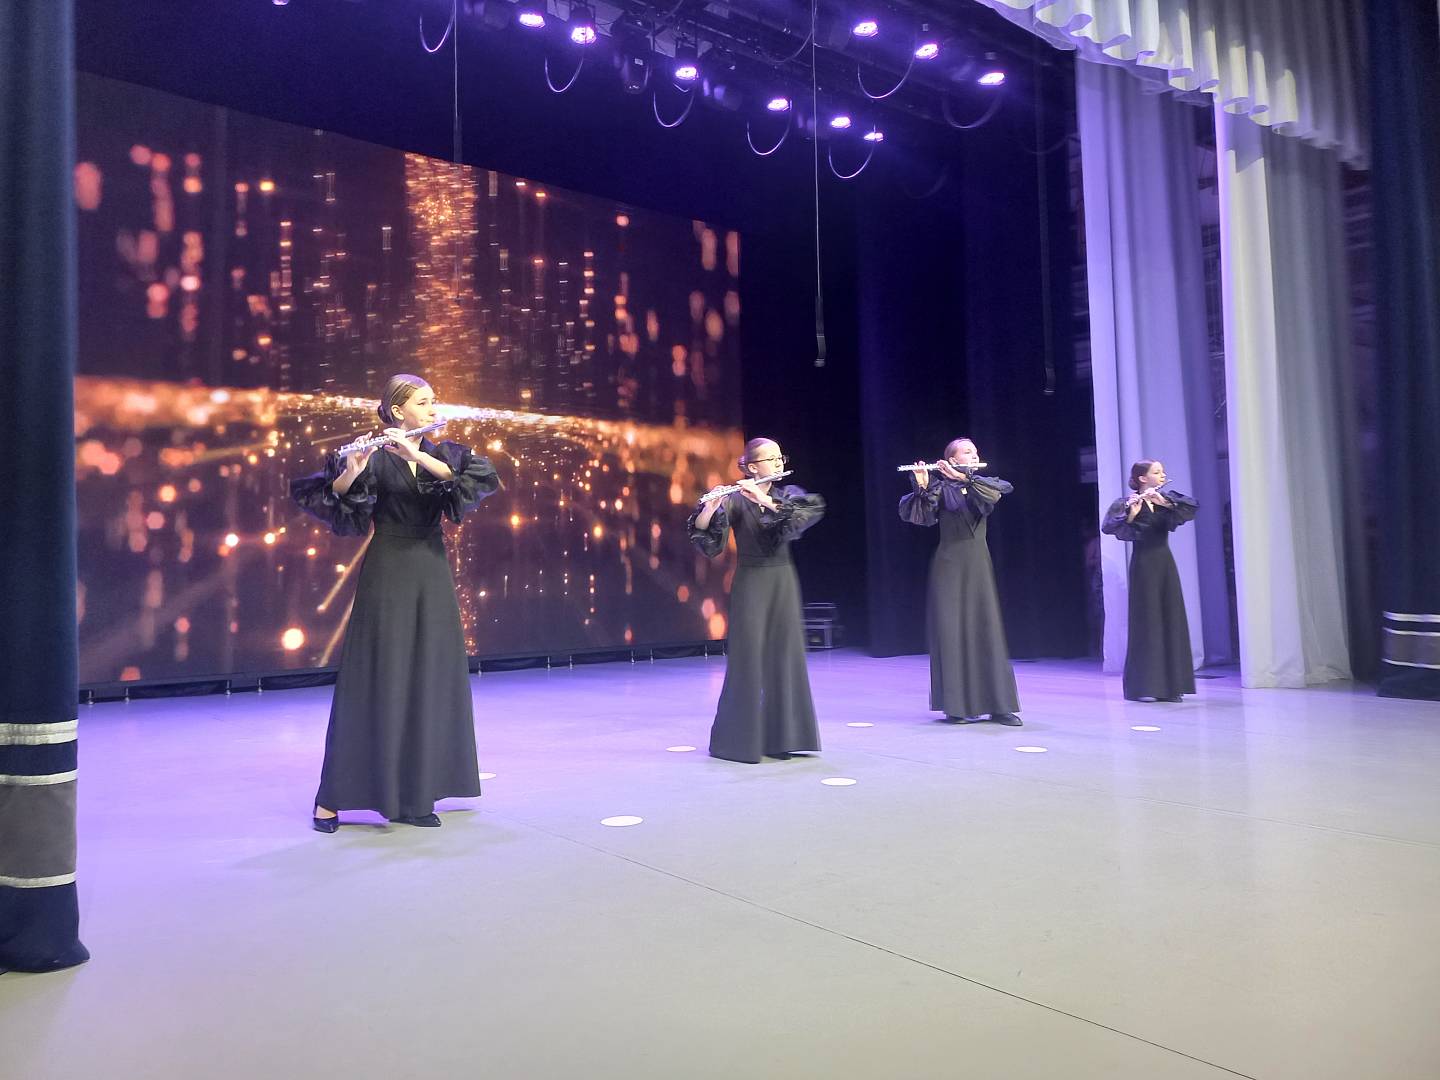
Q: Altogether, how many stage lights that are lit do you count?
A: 9